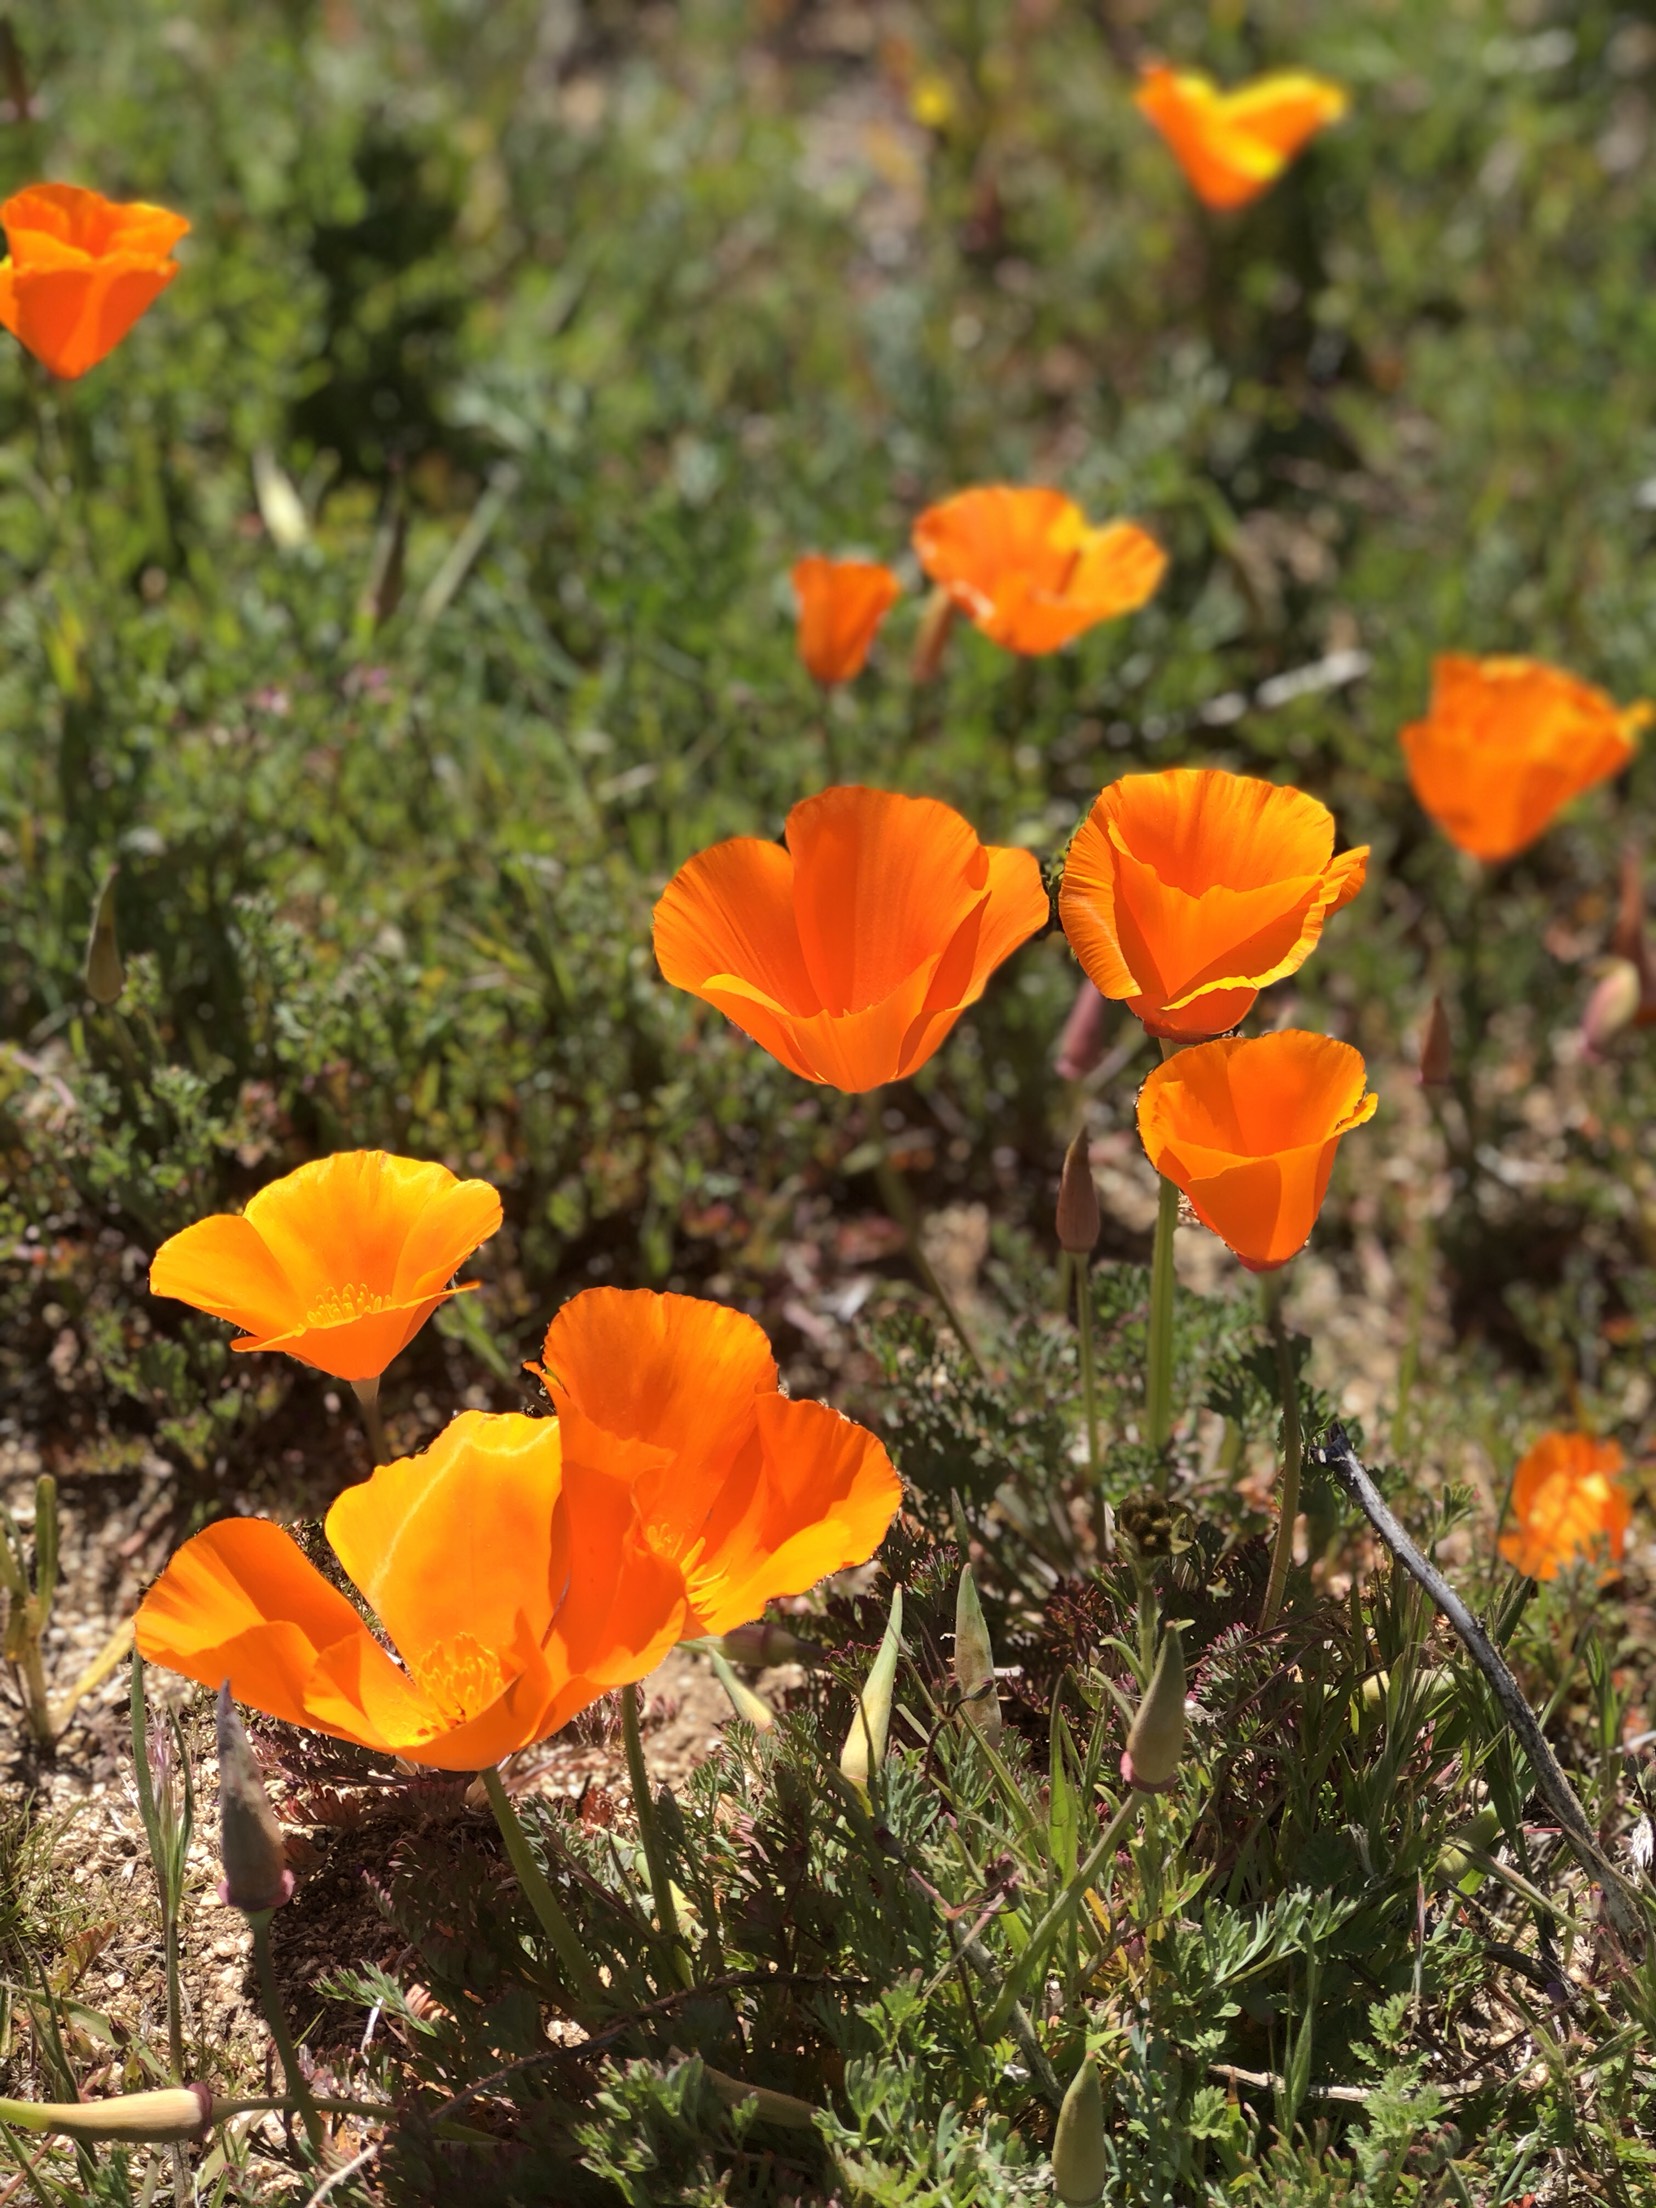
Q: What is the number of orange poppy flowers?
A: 12